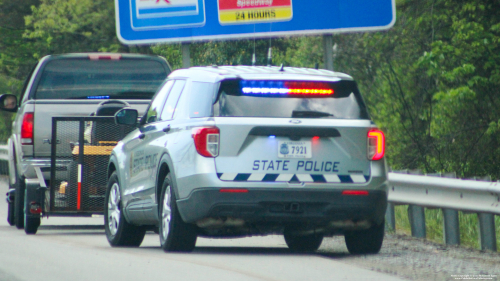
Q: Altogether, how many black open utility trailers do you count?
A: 1